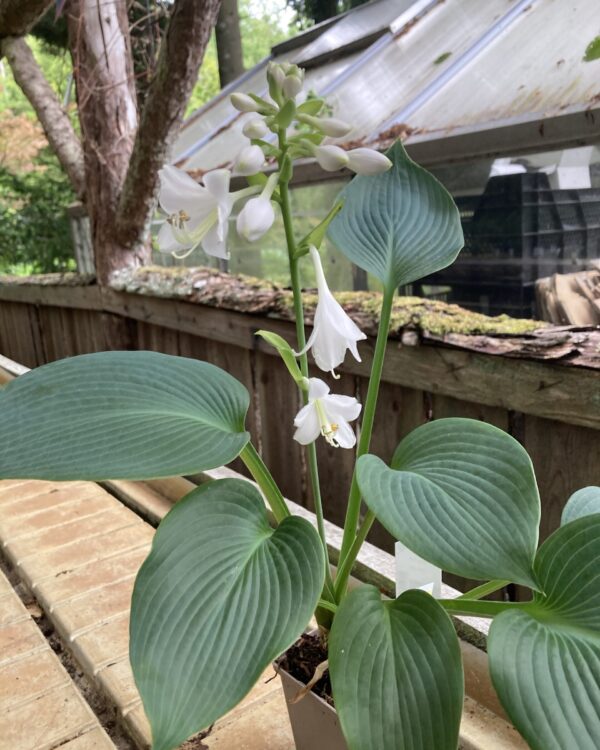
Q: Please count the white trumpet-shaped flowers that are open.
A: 3